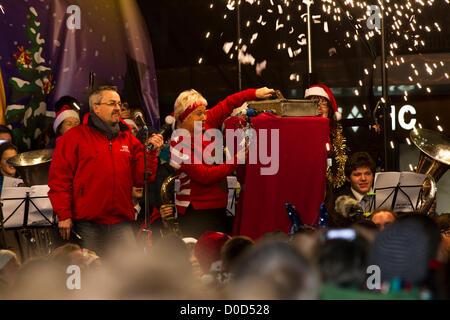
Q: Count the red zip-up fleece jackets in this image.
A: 1